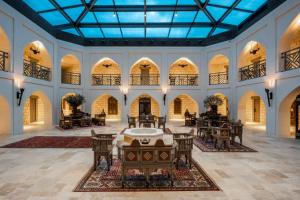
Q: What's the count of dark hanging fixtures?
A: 5